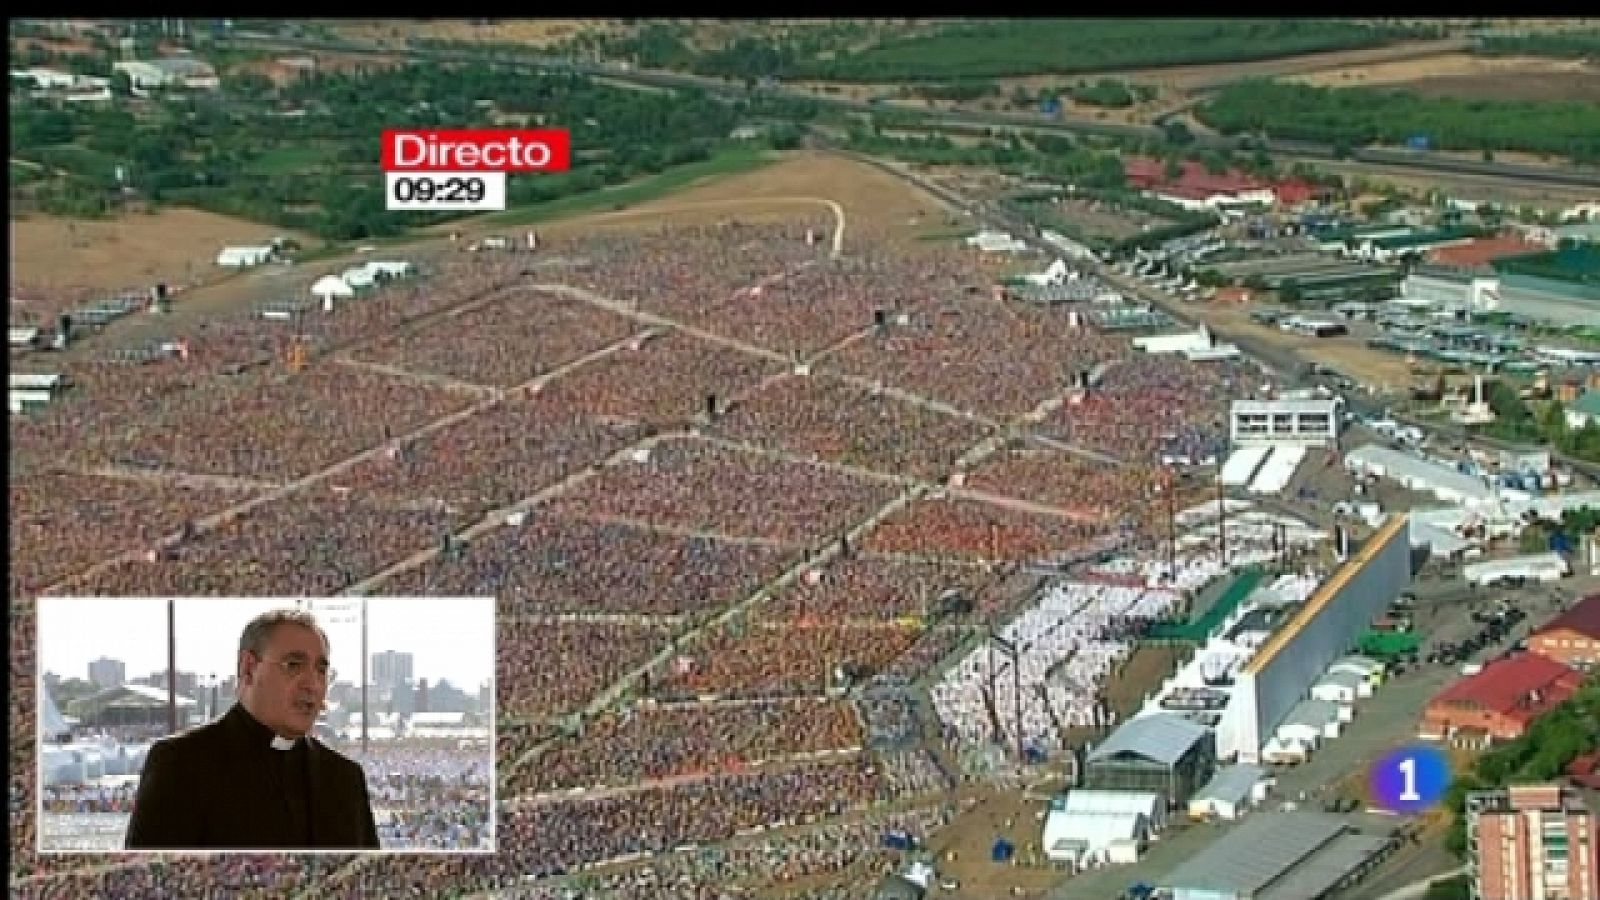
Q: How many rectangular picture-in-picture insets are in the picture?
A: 1